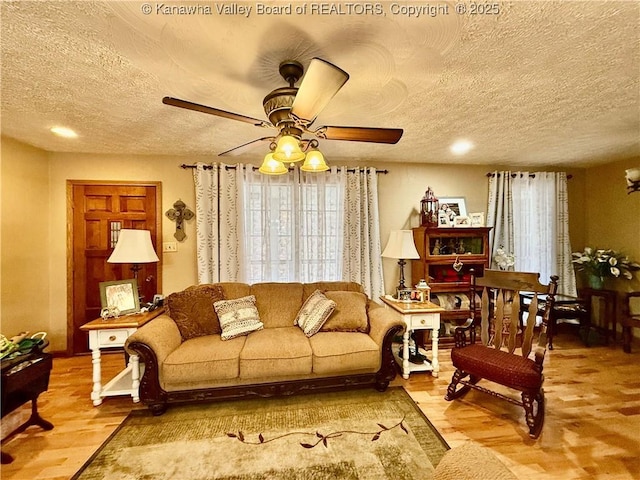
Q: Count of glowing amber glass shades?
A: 3